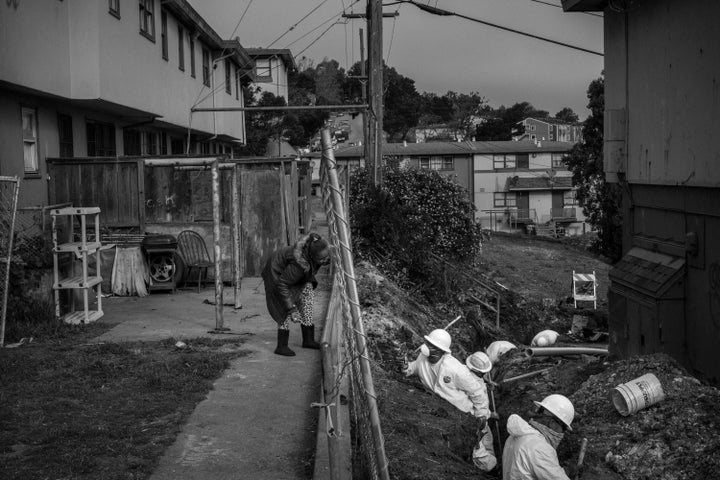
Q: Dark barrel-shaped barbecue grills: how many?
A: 1